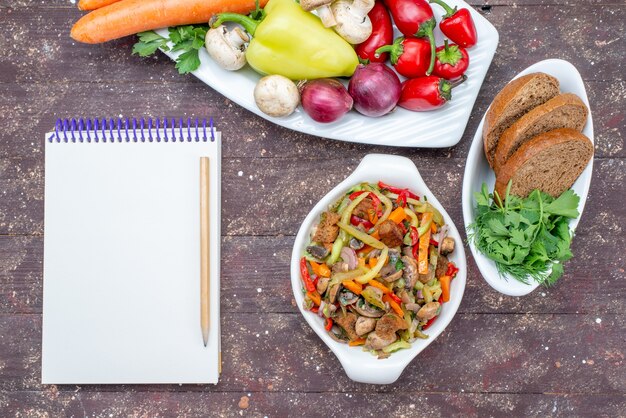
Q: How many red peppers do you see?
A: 6